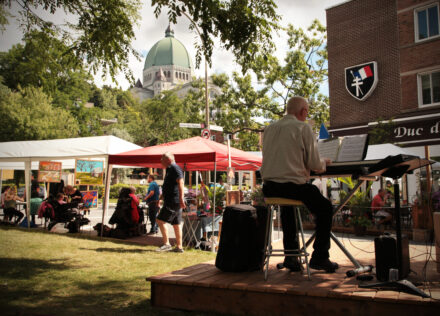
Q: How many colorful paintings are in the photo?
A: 3